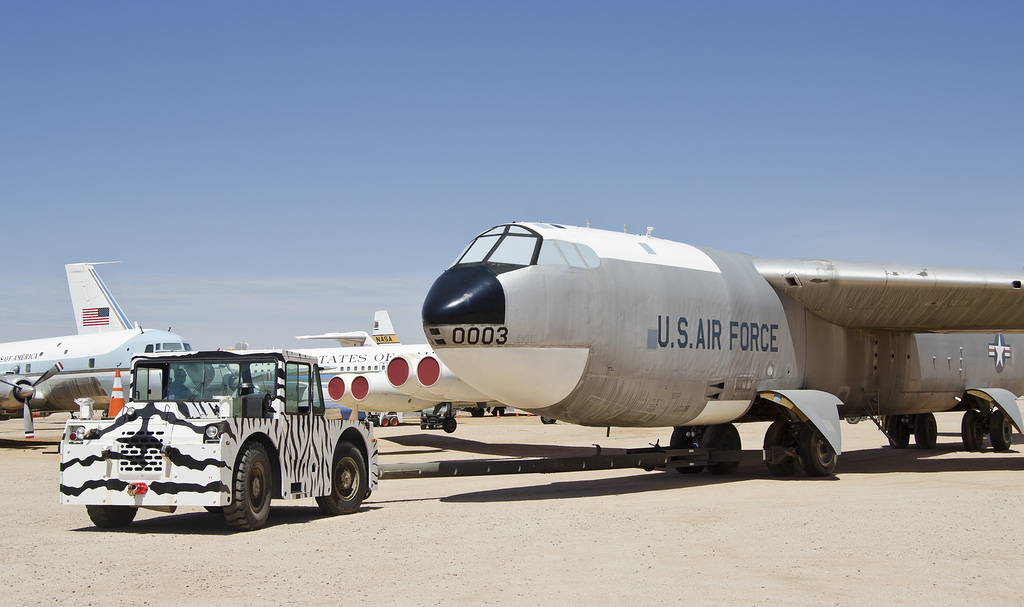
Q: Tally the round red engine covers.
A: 4